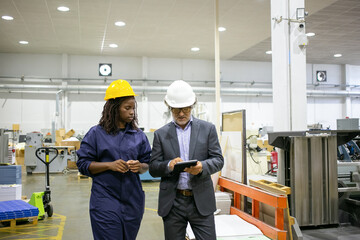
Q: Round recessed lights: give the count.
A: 10